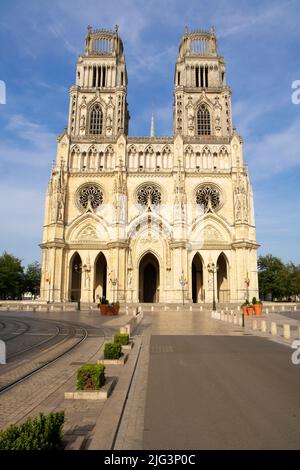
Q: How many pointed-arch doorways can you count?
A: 5